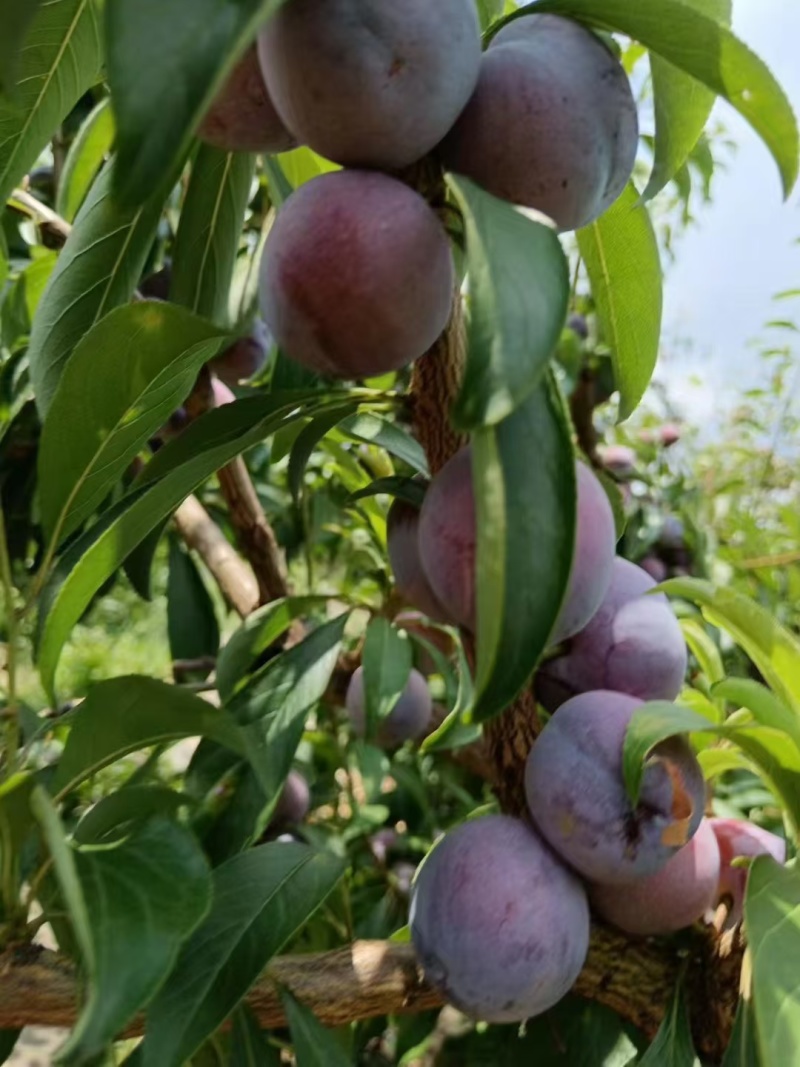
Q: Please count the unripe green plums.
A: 0